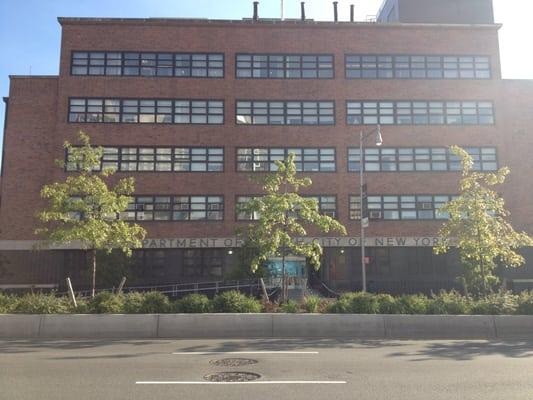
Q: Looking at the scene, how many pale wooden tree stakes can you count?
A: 3